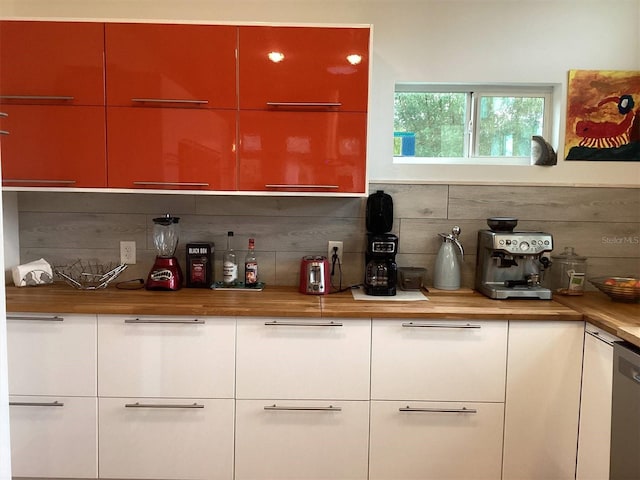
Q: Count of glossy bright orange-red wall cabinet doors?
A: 6